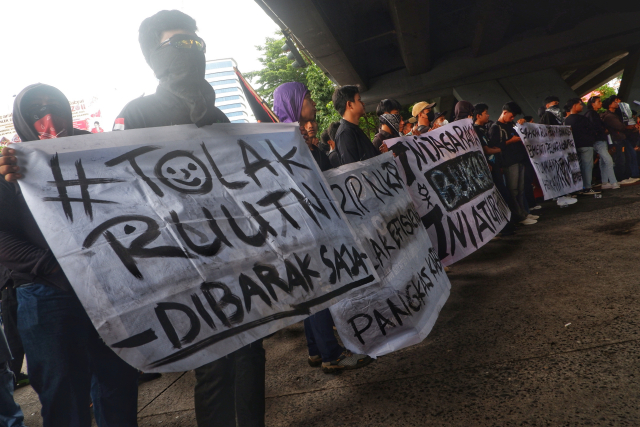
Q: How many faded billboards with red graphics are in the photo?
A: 1